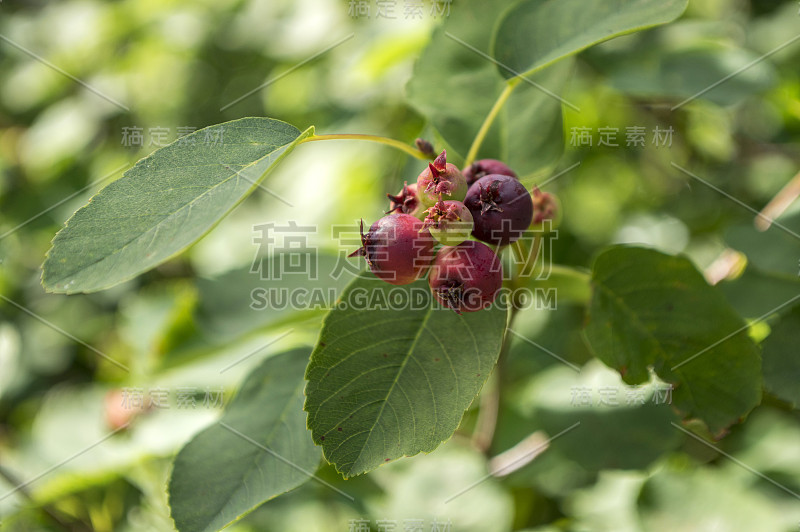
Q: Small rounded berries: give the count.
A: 8